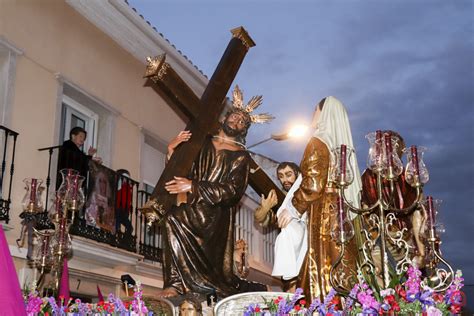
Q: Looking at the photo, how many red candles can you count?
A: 12